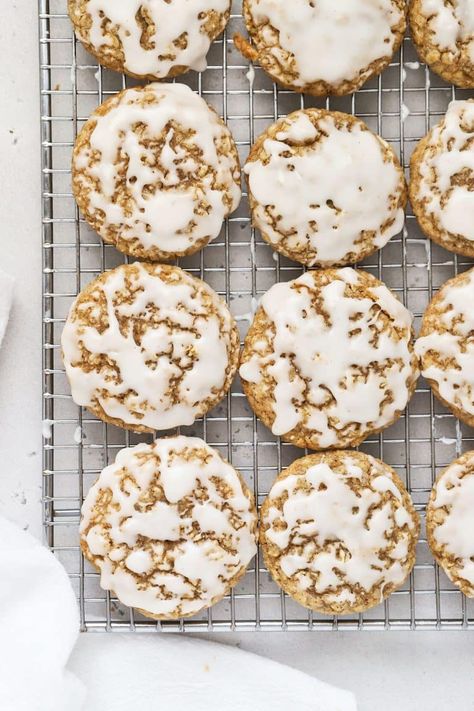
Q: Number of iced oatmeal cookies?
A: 12